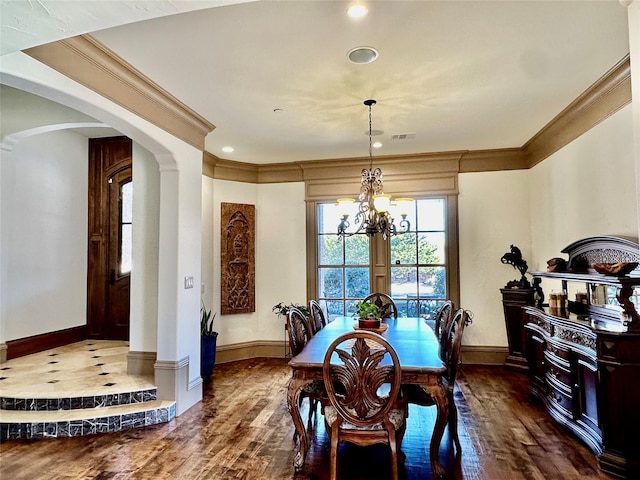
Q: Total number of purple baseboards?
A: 0